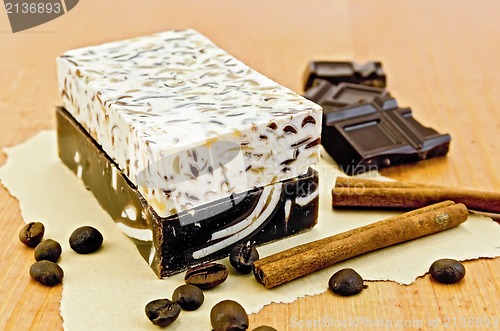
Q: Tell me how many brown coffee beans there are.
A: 12